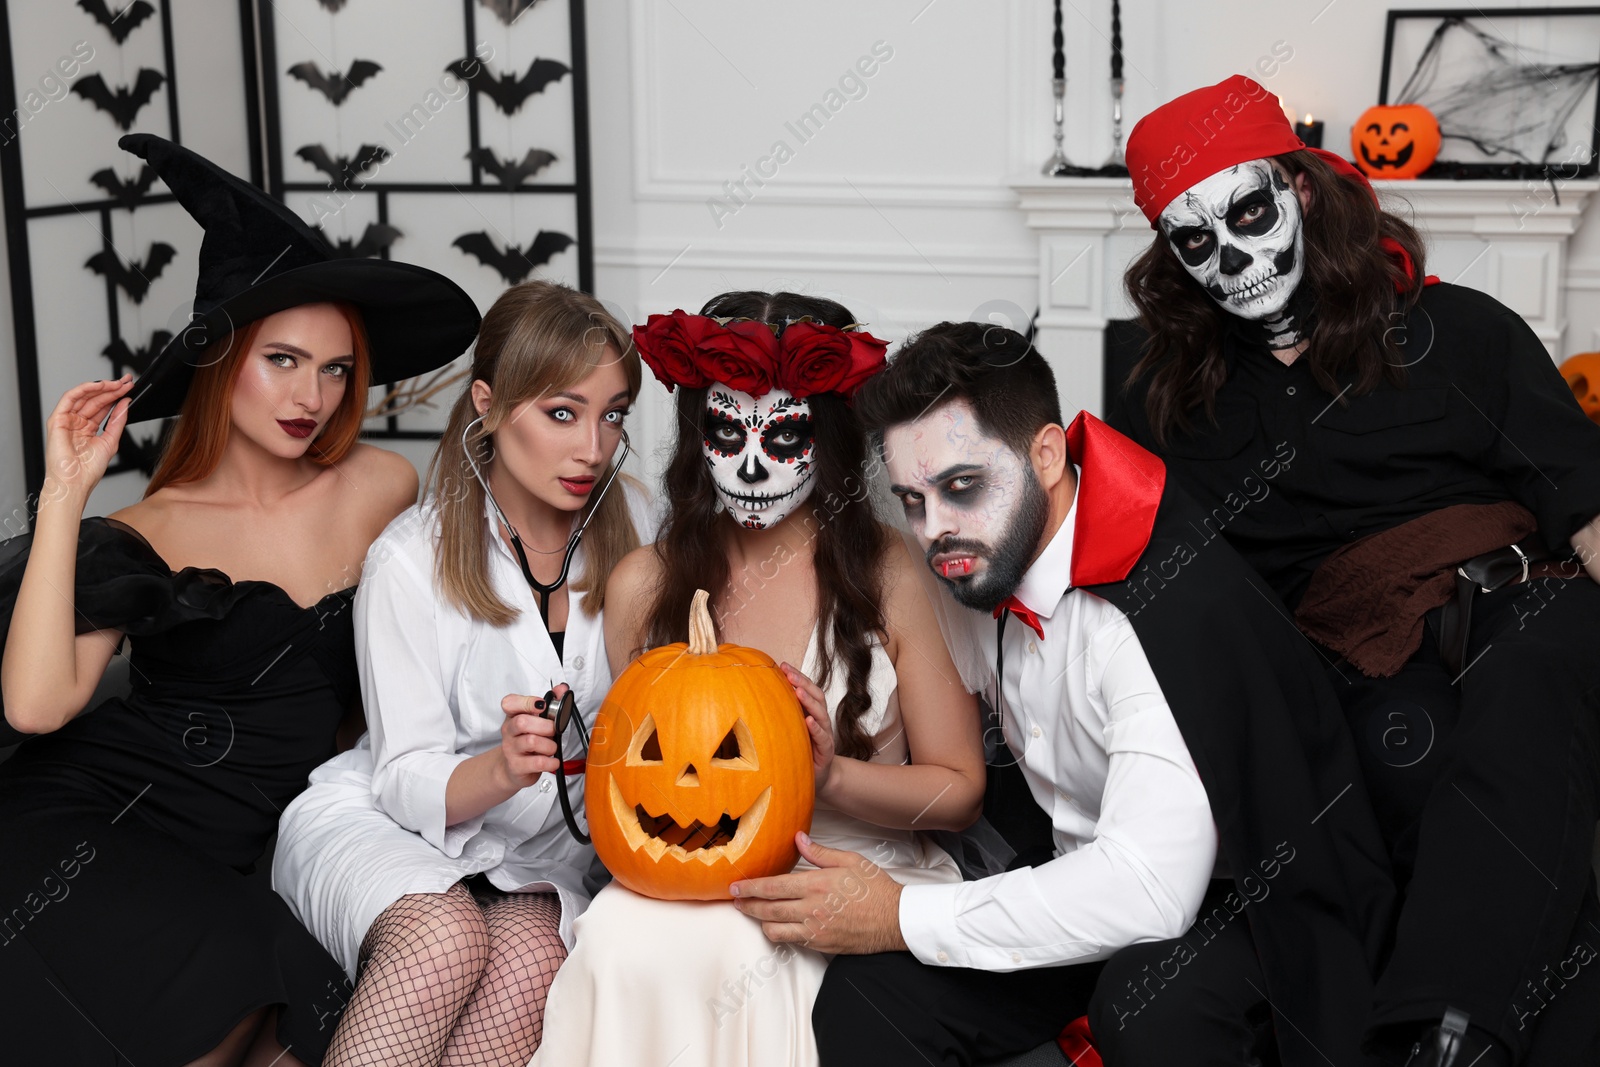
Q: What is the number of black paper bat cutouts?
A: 14